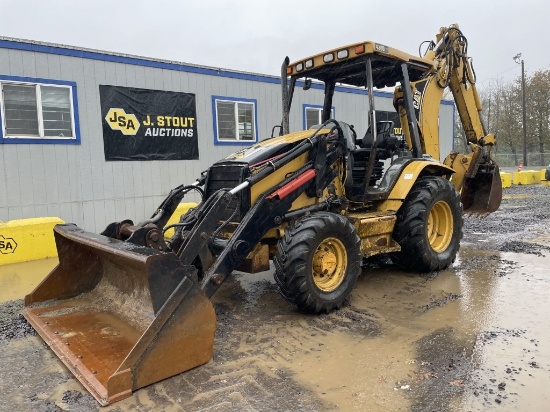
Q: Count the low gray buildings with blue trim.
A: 1